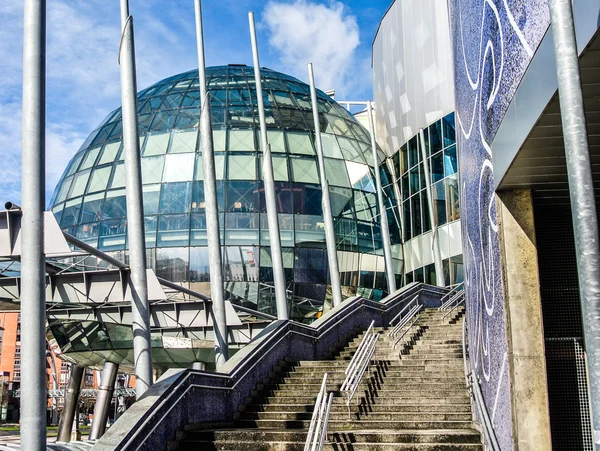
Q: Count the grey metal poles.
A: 8